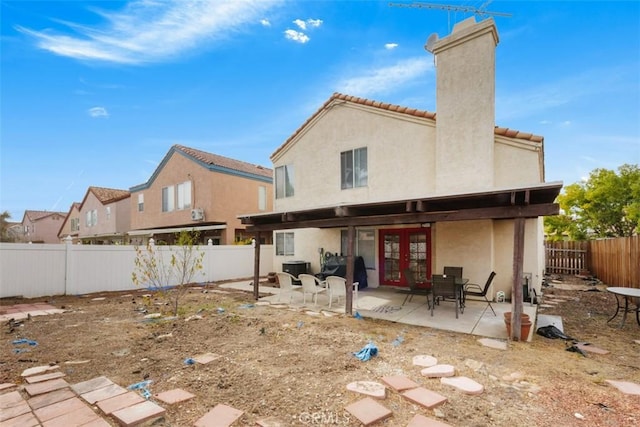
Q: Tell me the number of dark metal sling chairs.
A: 4